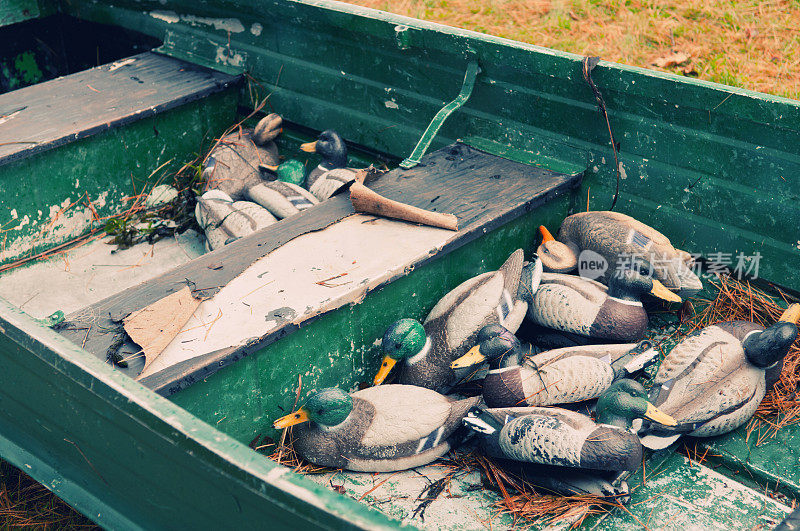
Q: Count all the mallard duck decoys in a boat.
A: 11